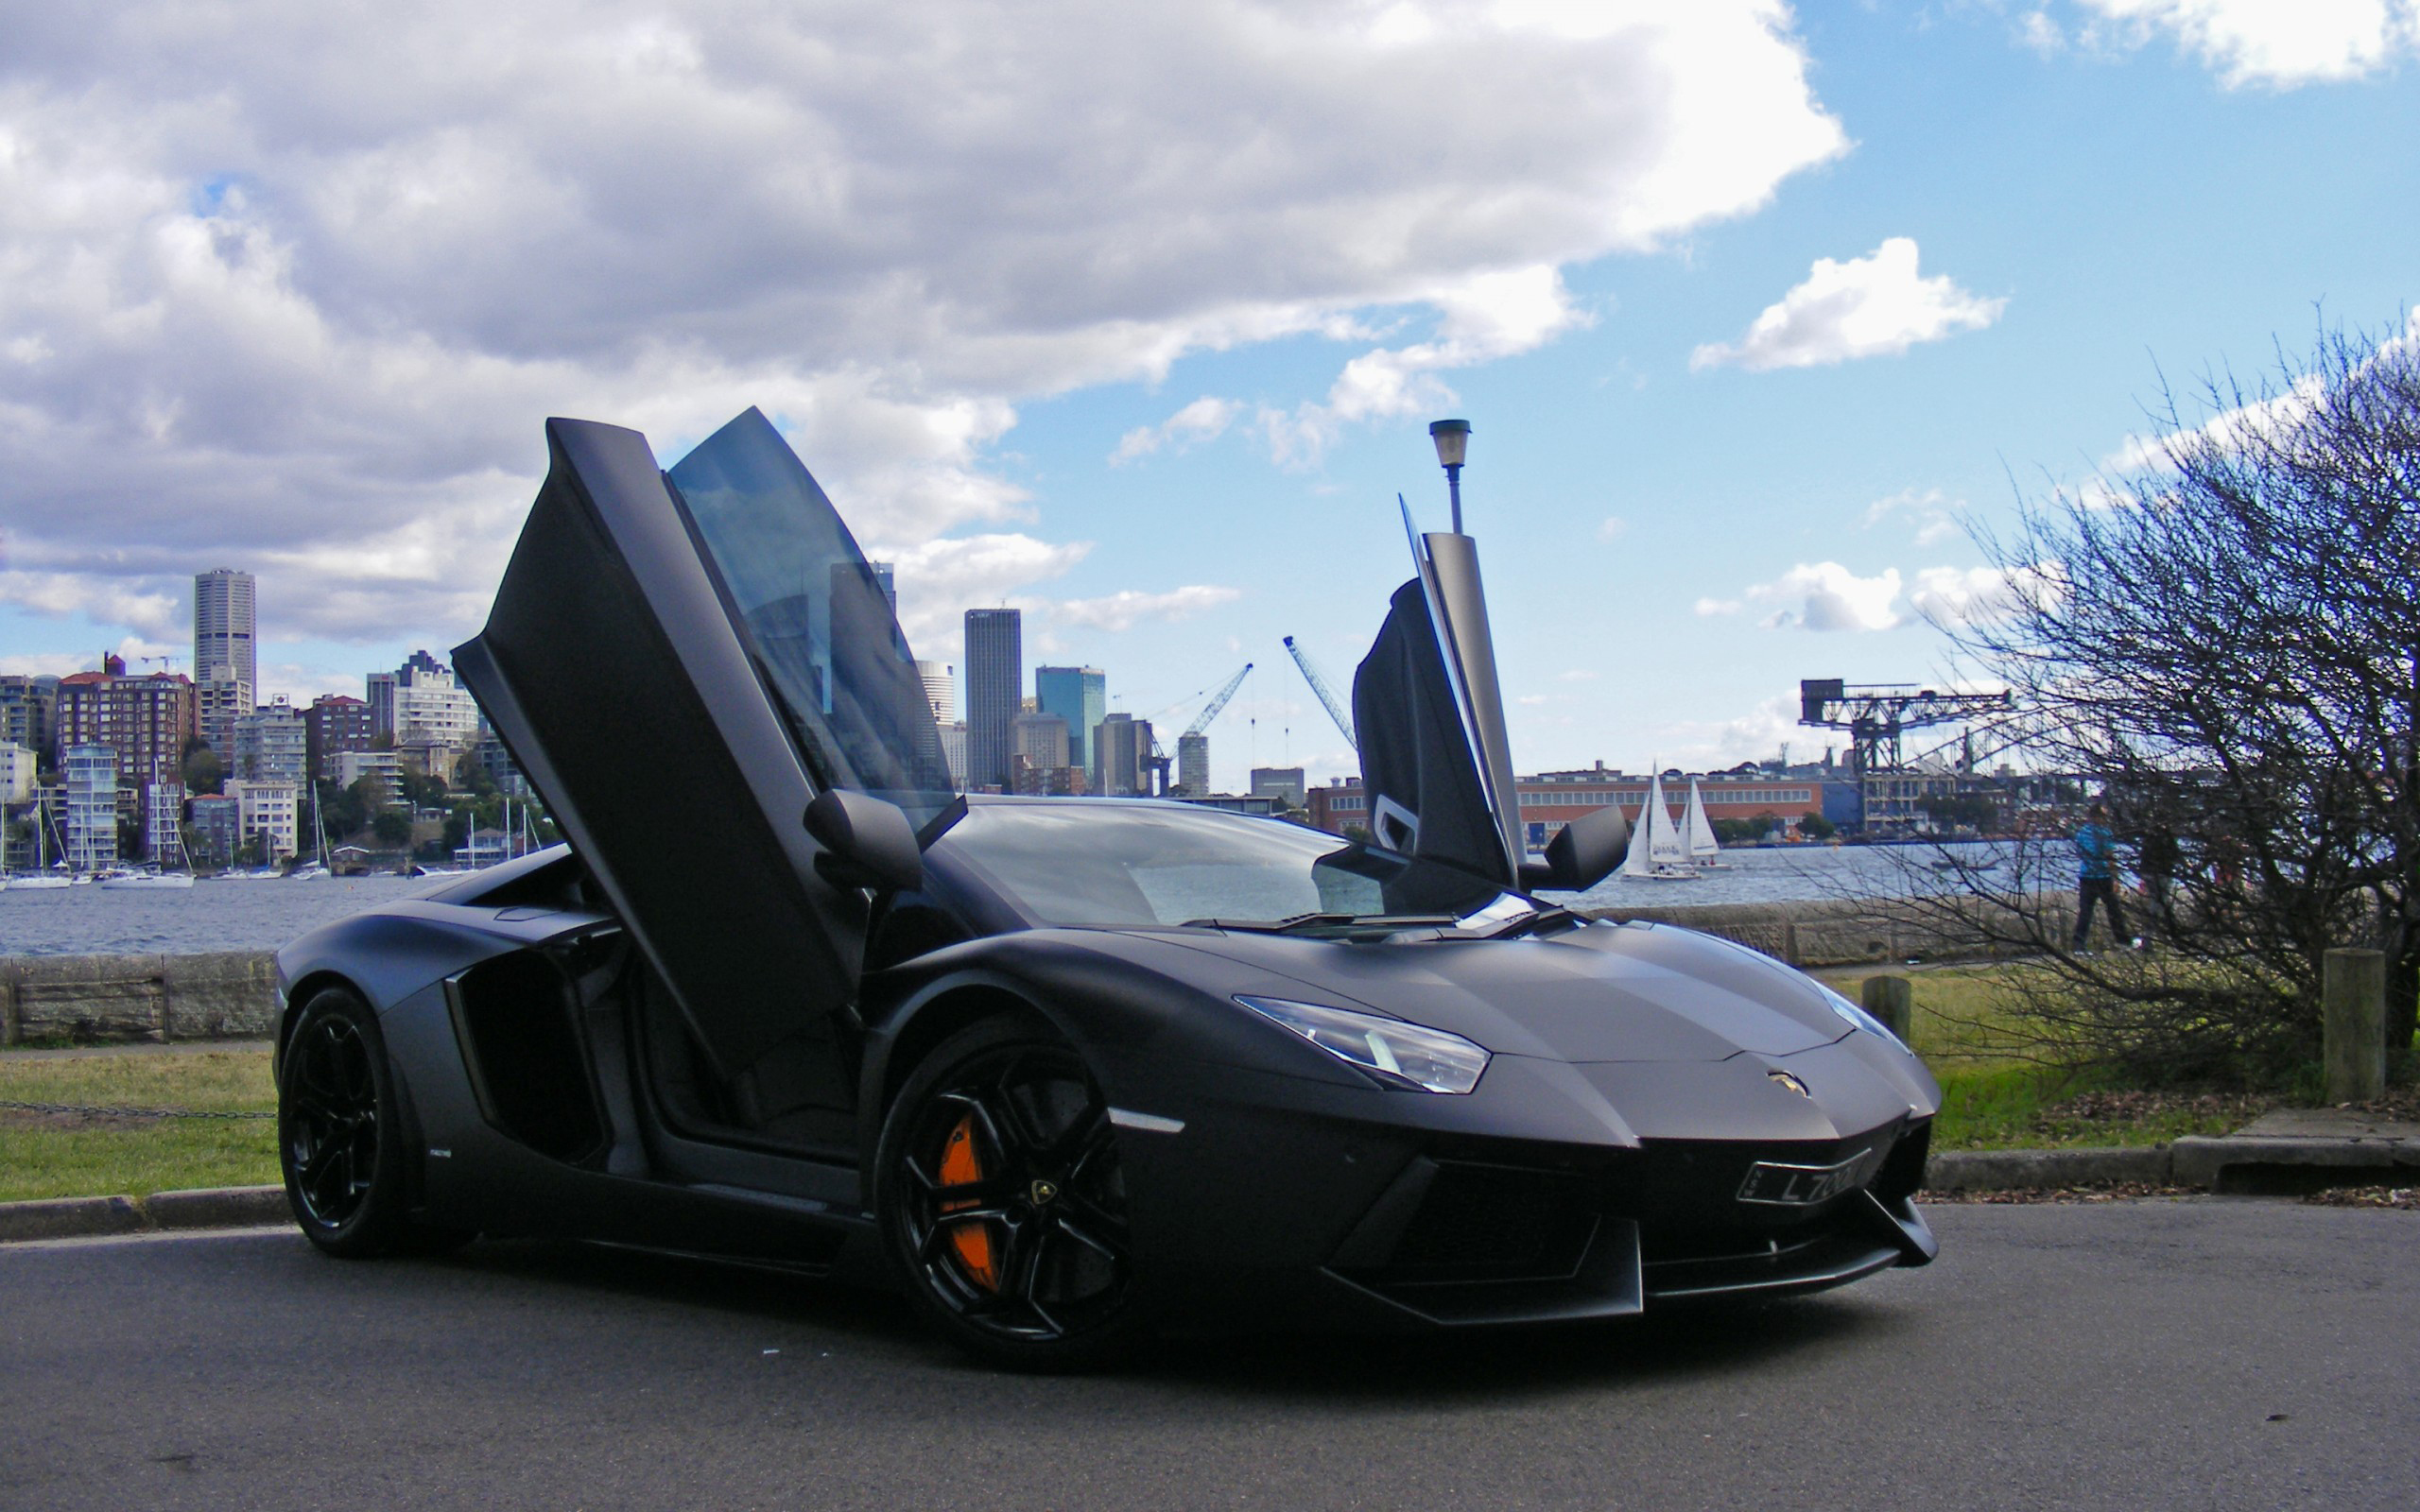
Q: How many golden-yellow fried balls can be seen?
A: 0